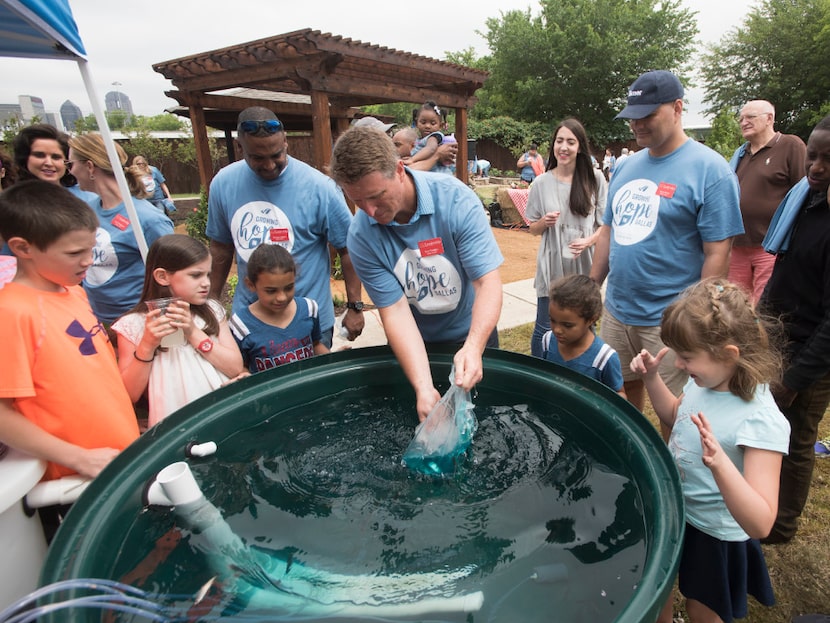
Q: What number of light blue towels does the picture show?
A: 2